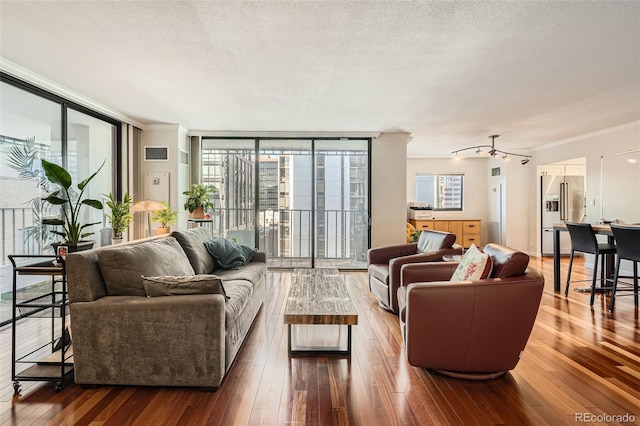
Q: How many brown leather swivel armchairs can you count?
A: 2